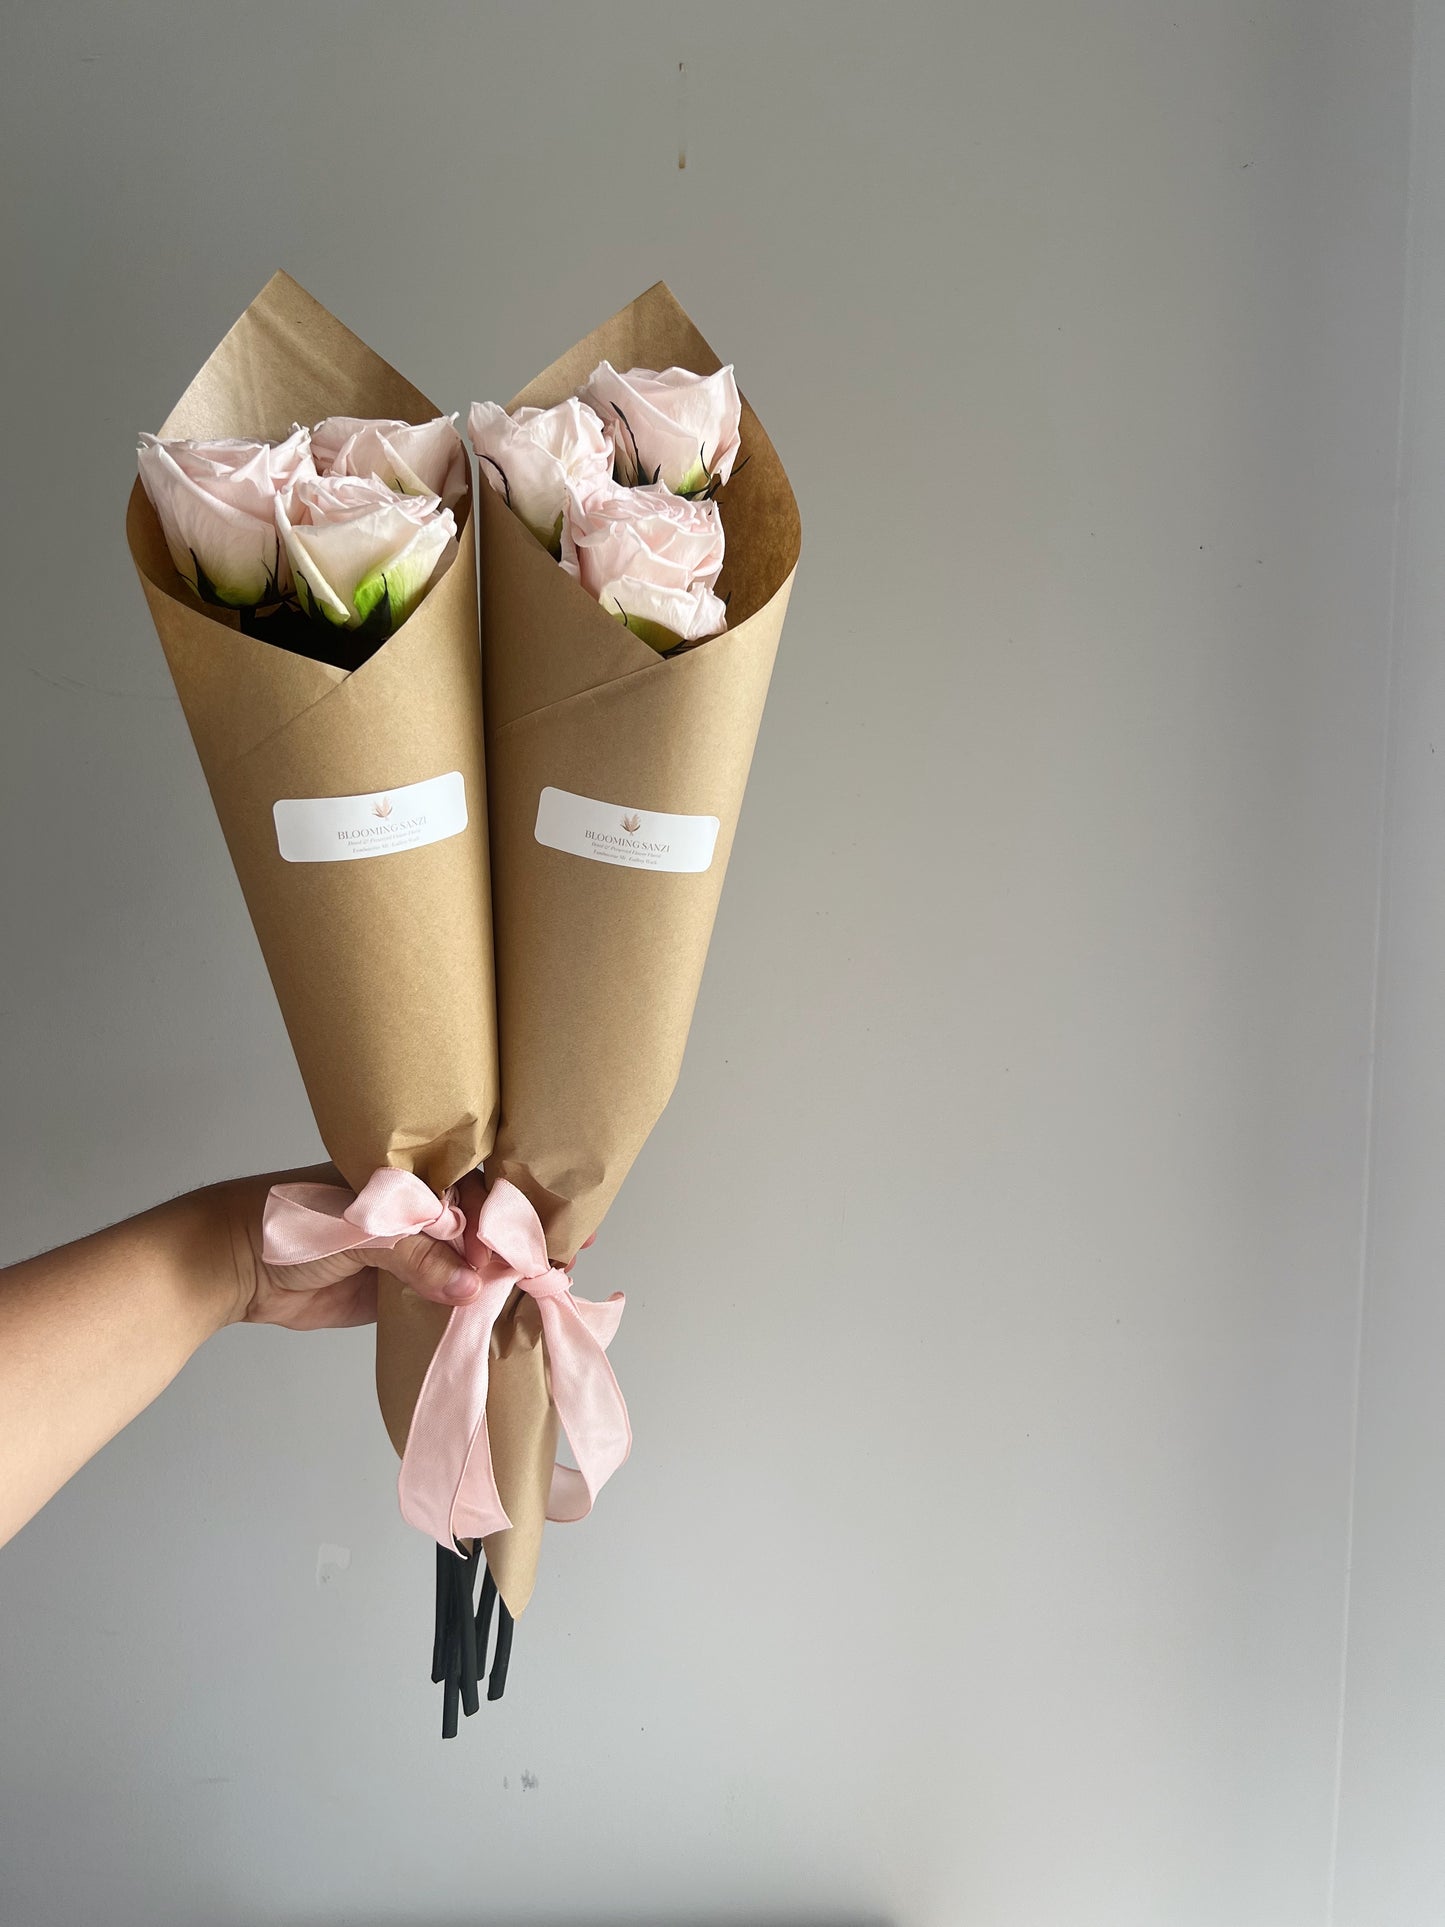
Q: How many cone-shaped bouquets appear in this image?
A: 2